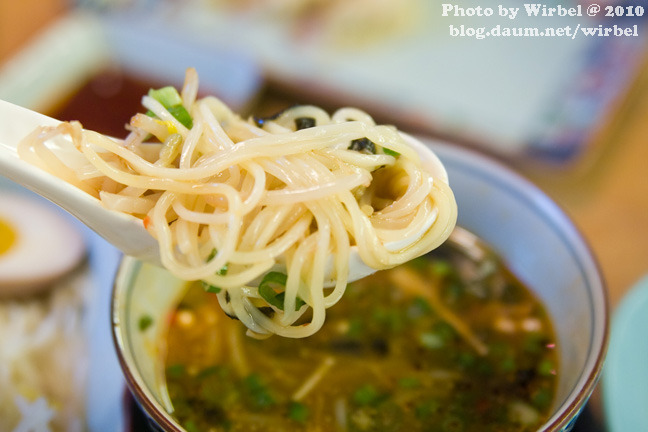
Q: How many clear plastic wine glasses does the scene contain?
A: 0